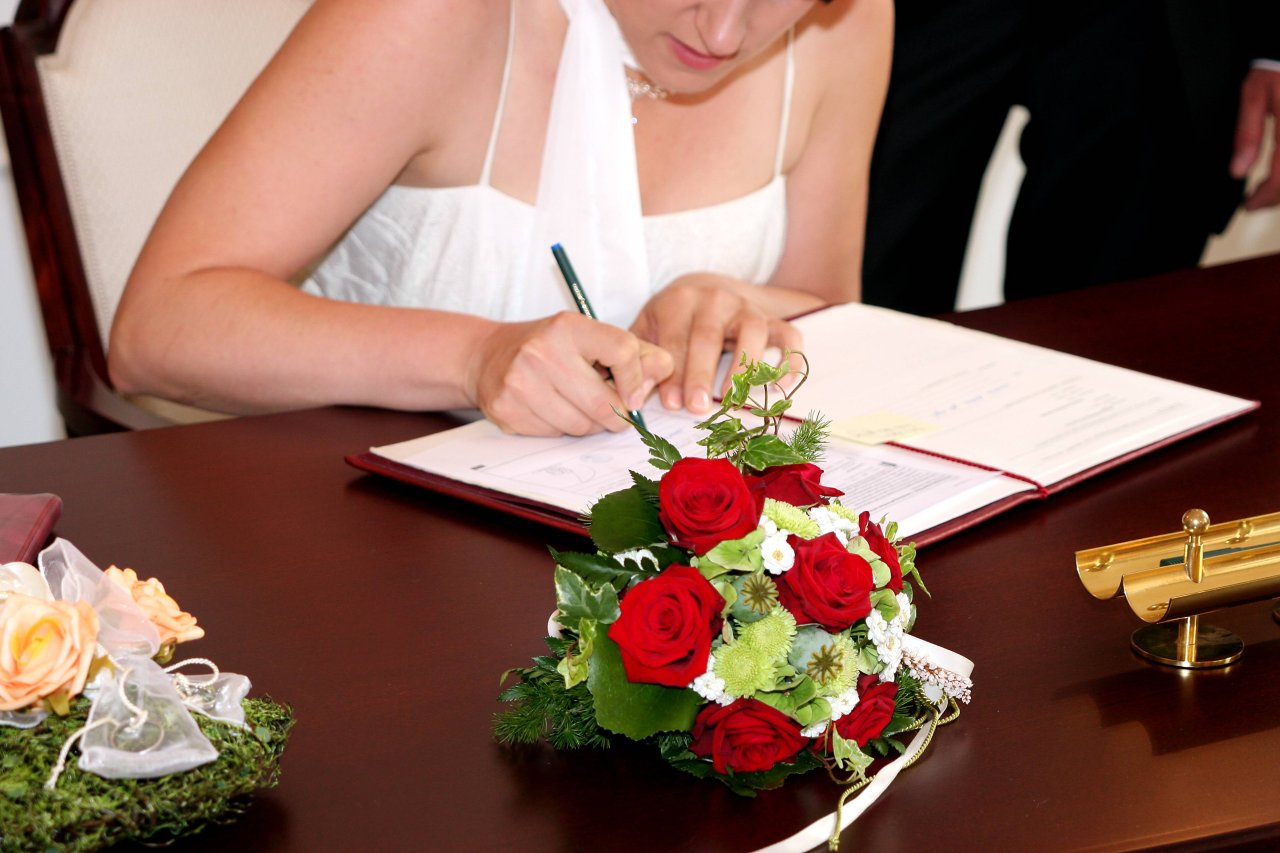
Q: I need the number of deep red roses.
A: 7